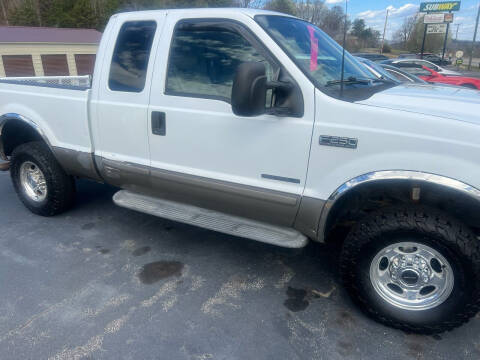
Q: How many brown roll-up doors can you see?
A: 3